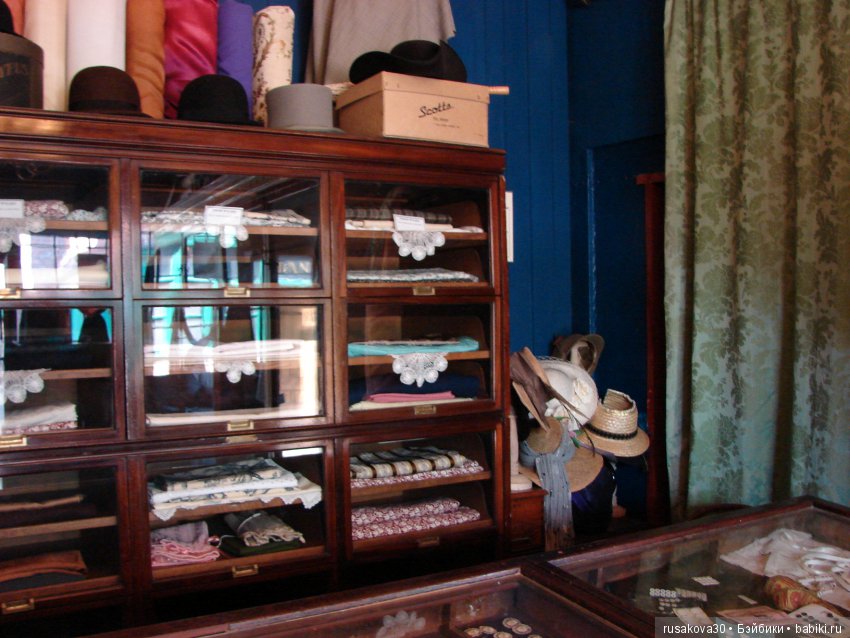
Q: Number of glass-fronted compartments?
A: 9